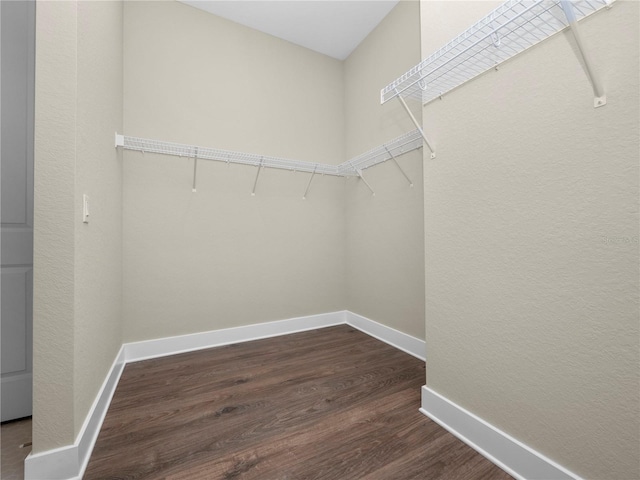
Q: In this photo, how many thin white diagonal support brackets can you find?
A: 7